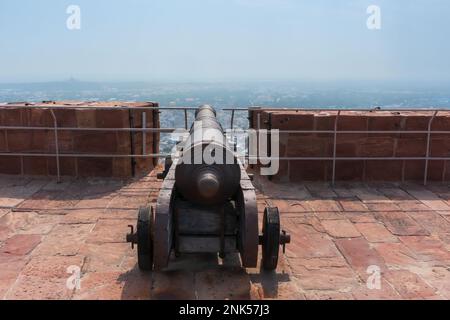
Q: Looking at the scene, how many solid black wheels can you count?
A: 2